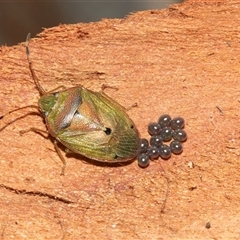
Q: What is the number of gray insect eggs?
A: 11